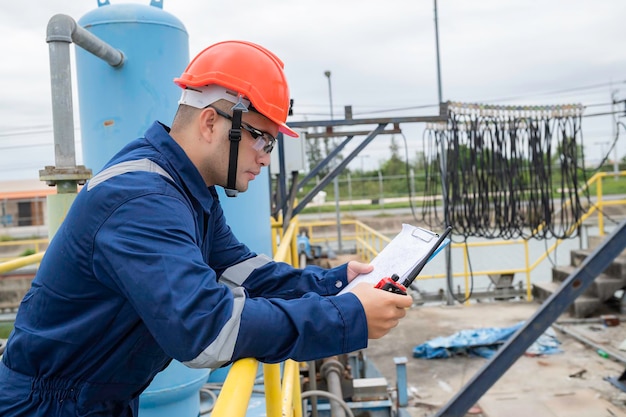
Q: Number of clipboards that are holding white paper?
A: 1